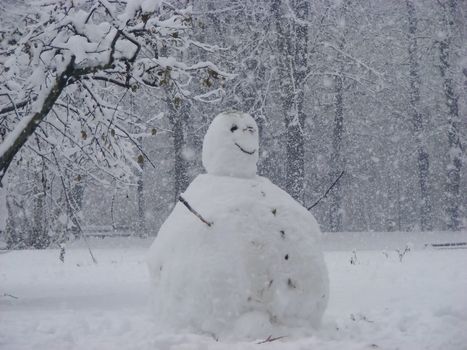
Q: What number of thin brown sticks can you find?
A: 2